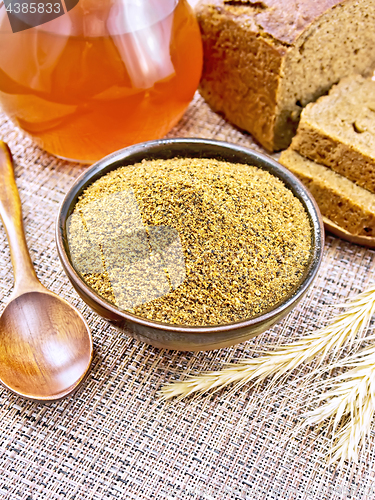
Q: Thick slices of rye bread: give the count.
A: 2